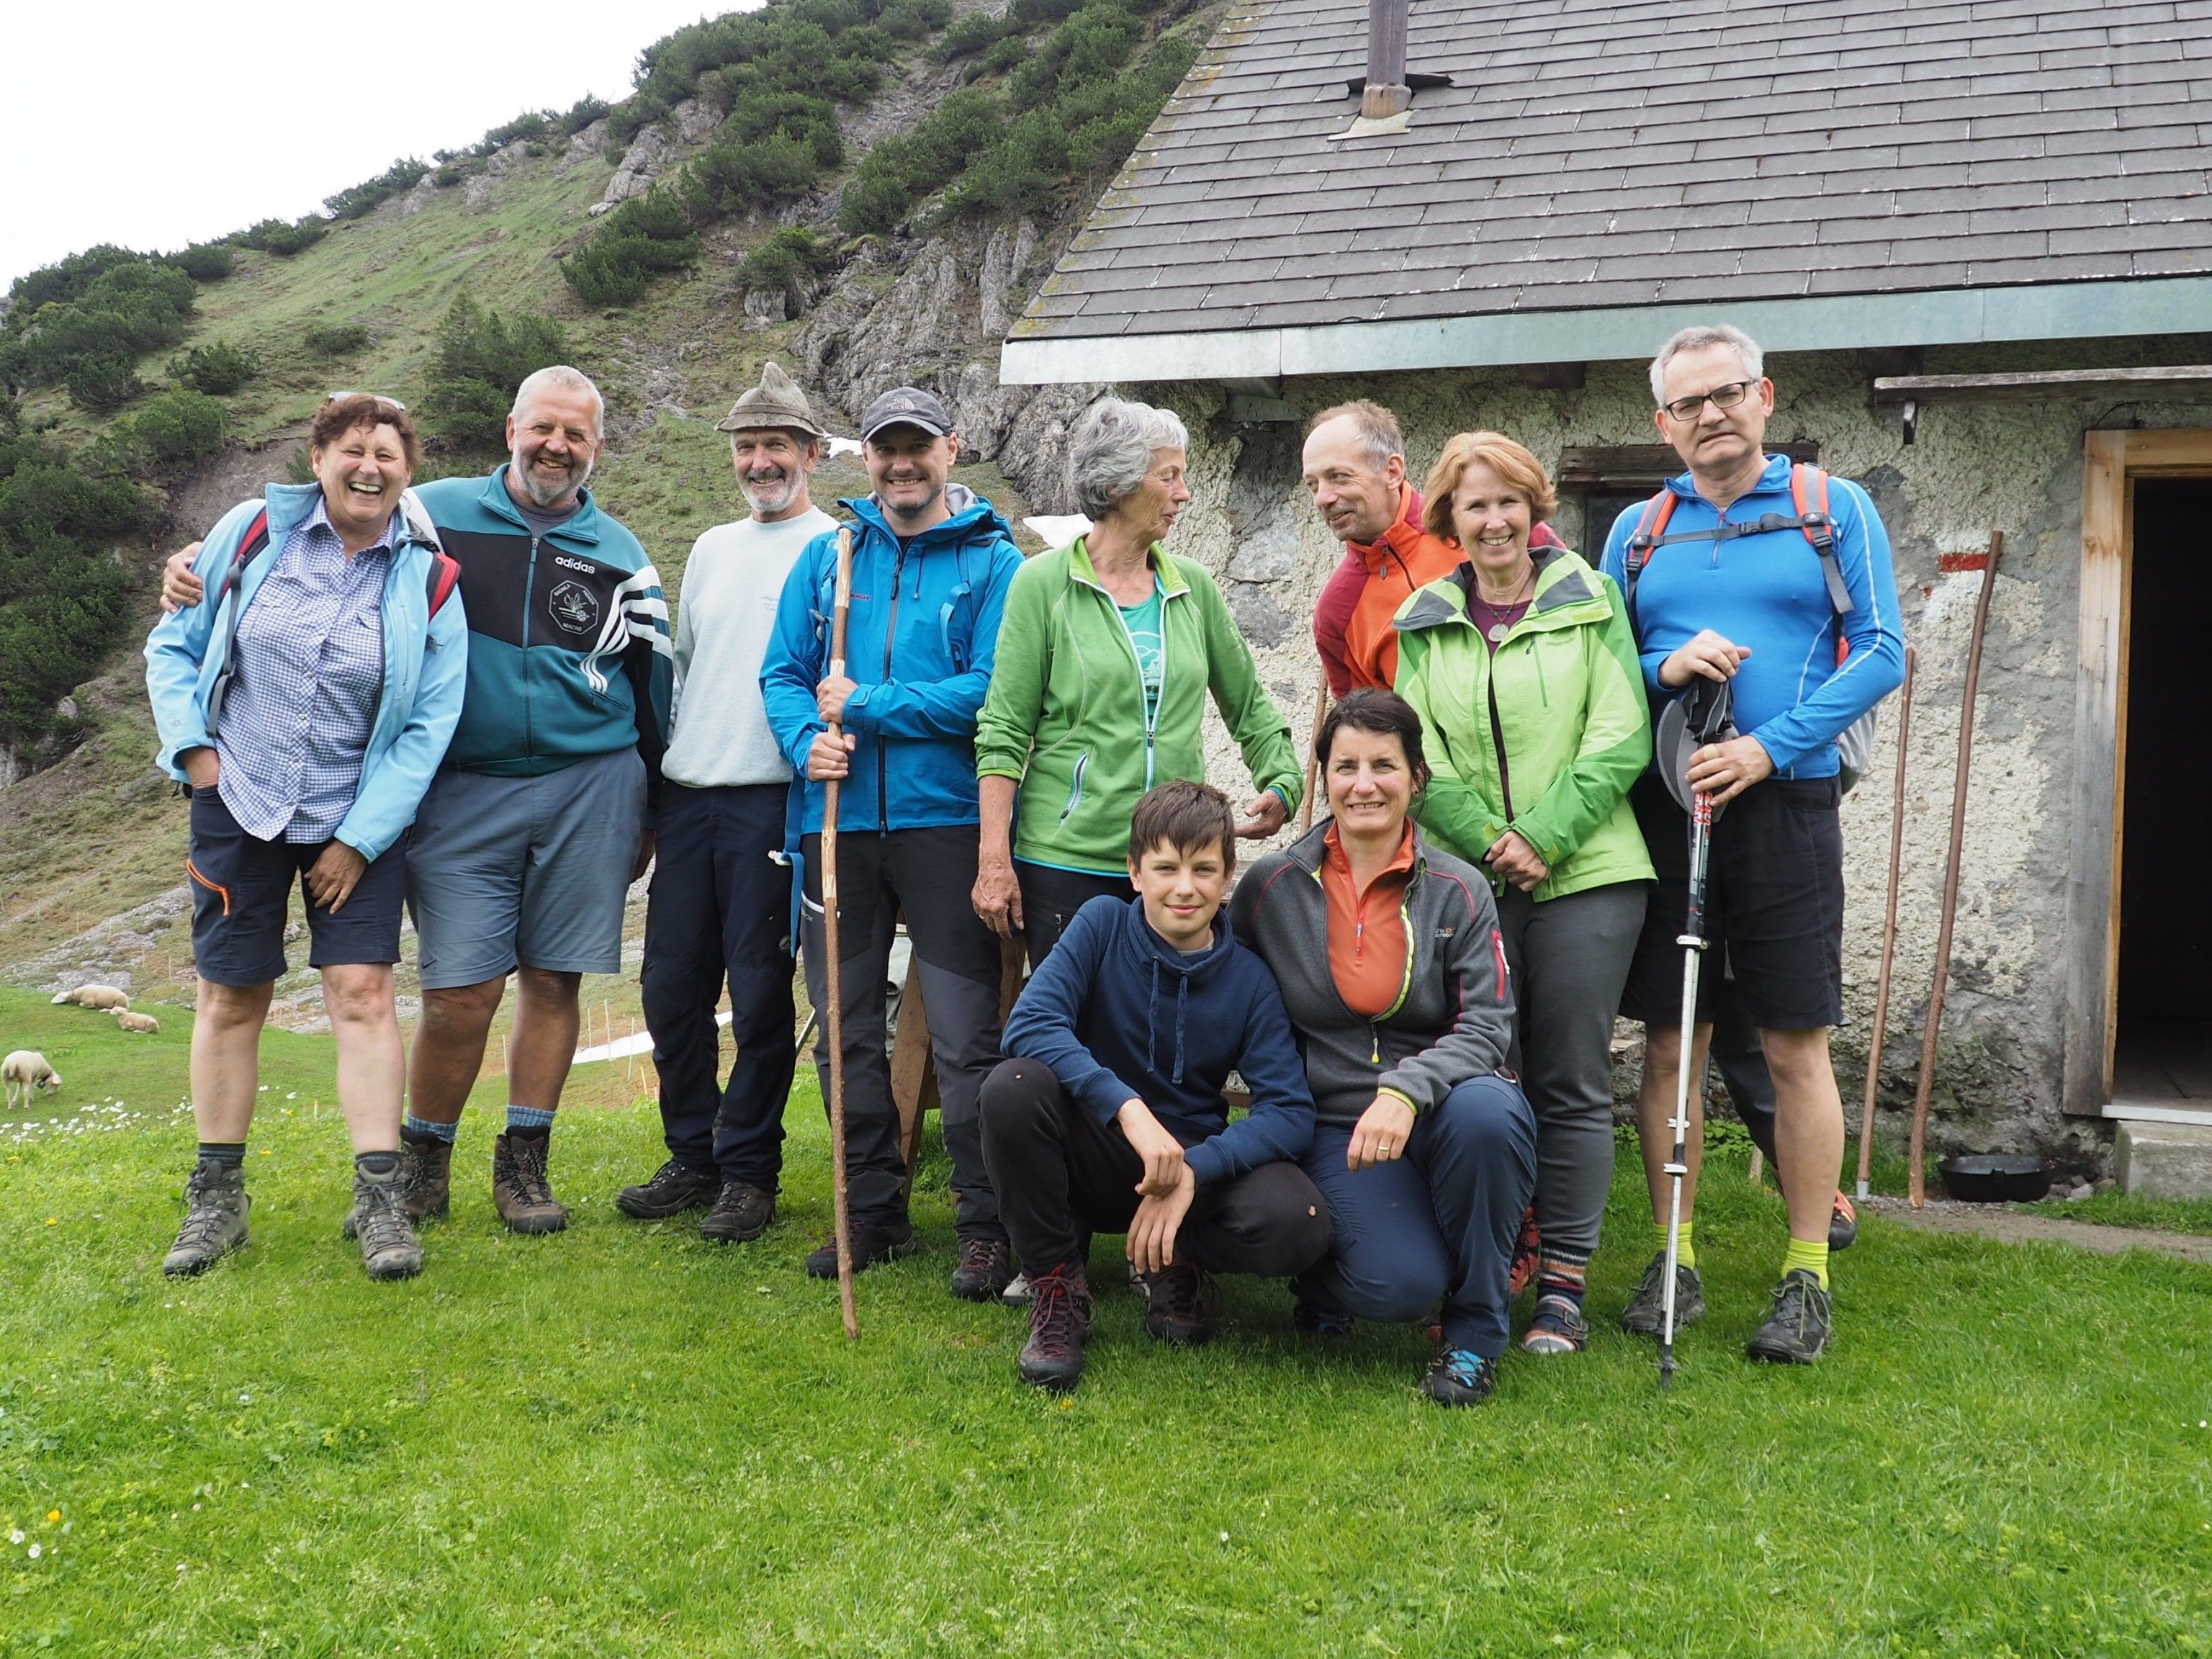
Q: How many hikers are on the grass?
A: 10